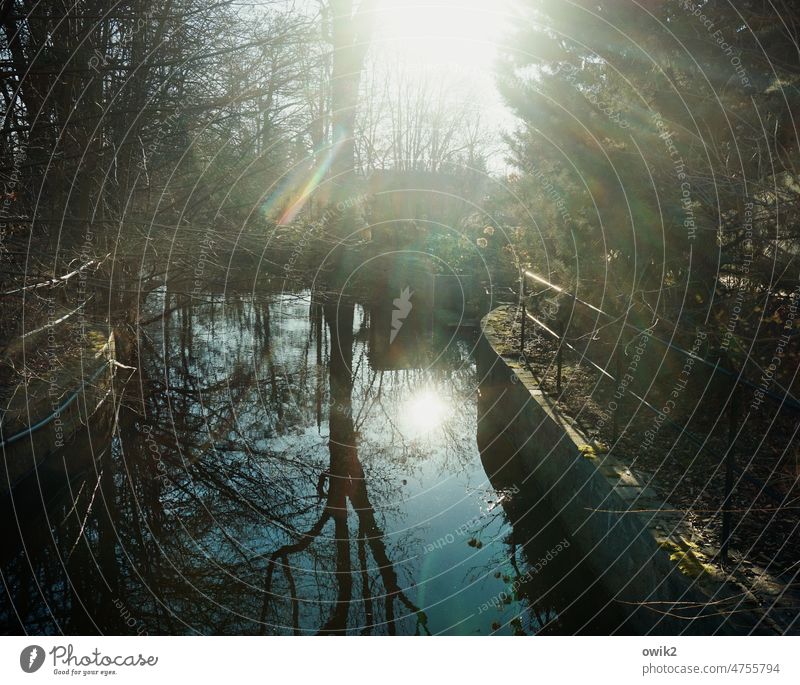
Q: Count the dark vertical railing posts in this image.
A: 4